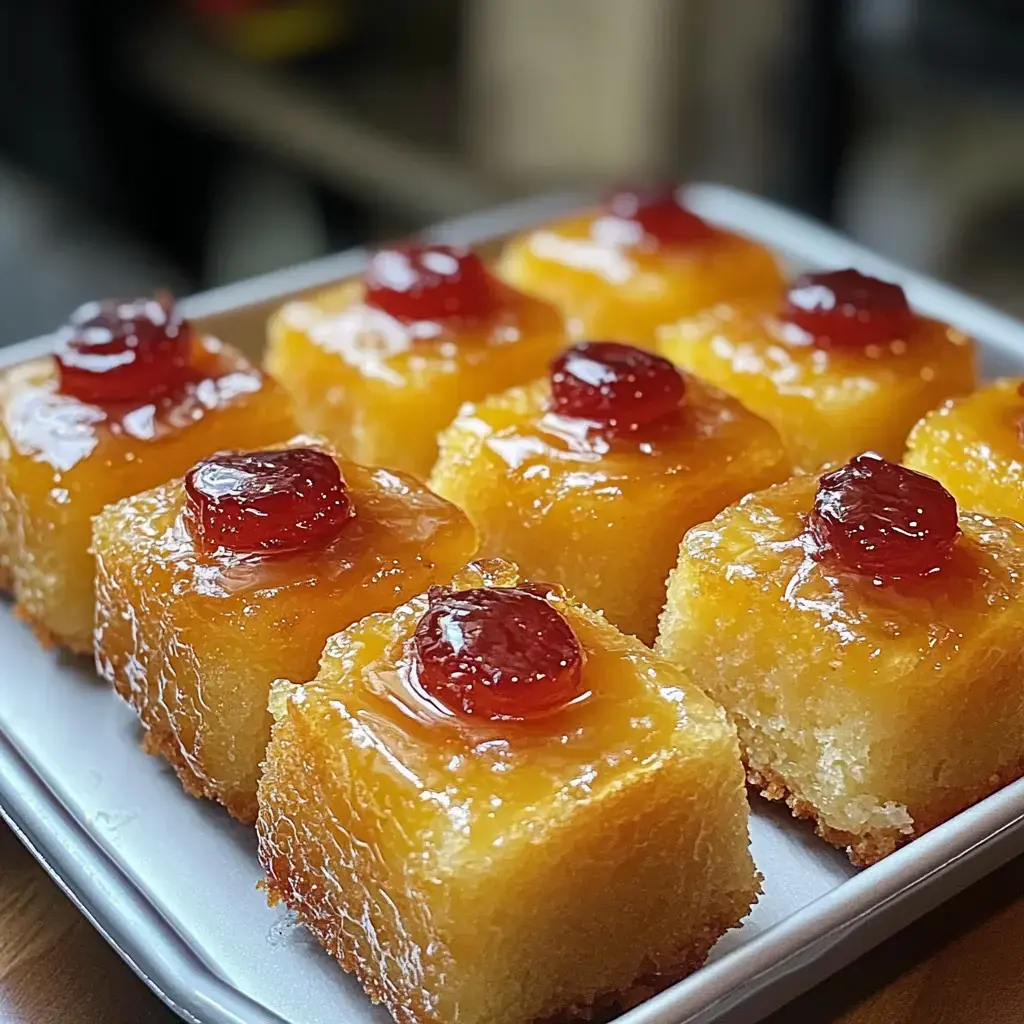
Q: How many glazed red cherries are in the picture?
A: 8